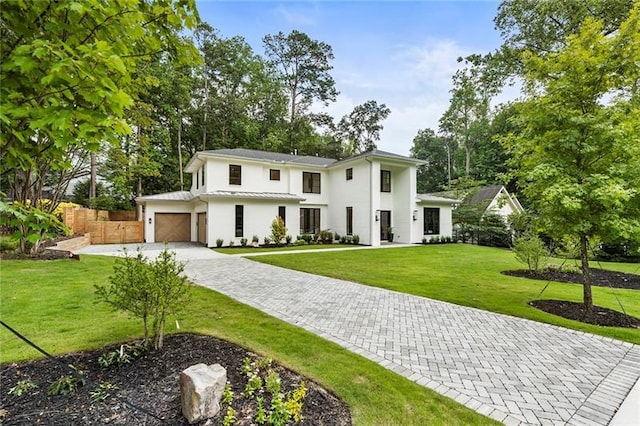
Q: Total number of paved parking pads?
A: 1